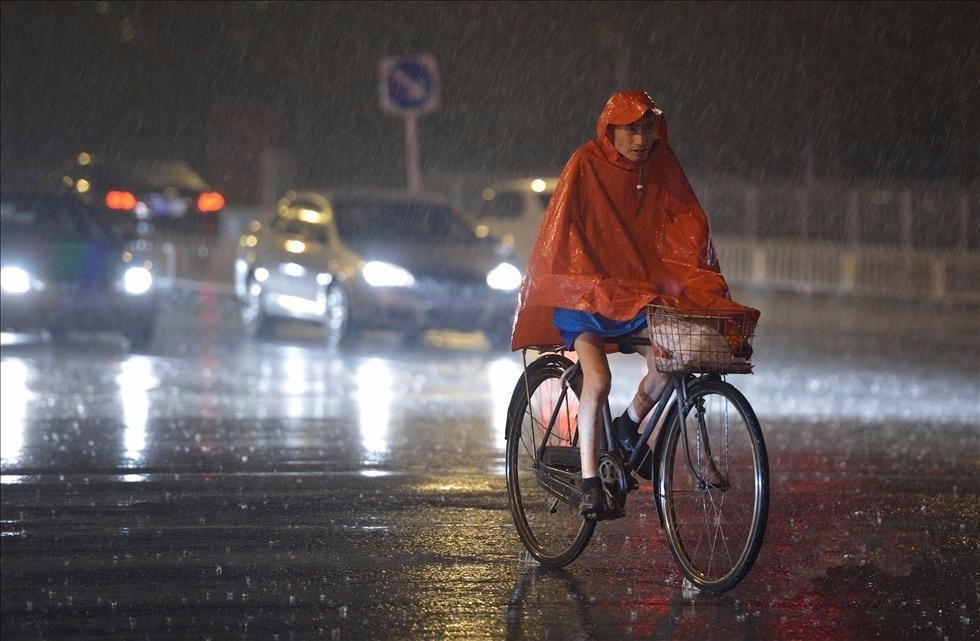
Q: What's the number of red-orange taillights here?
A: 2